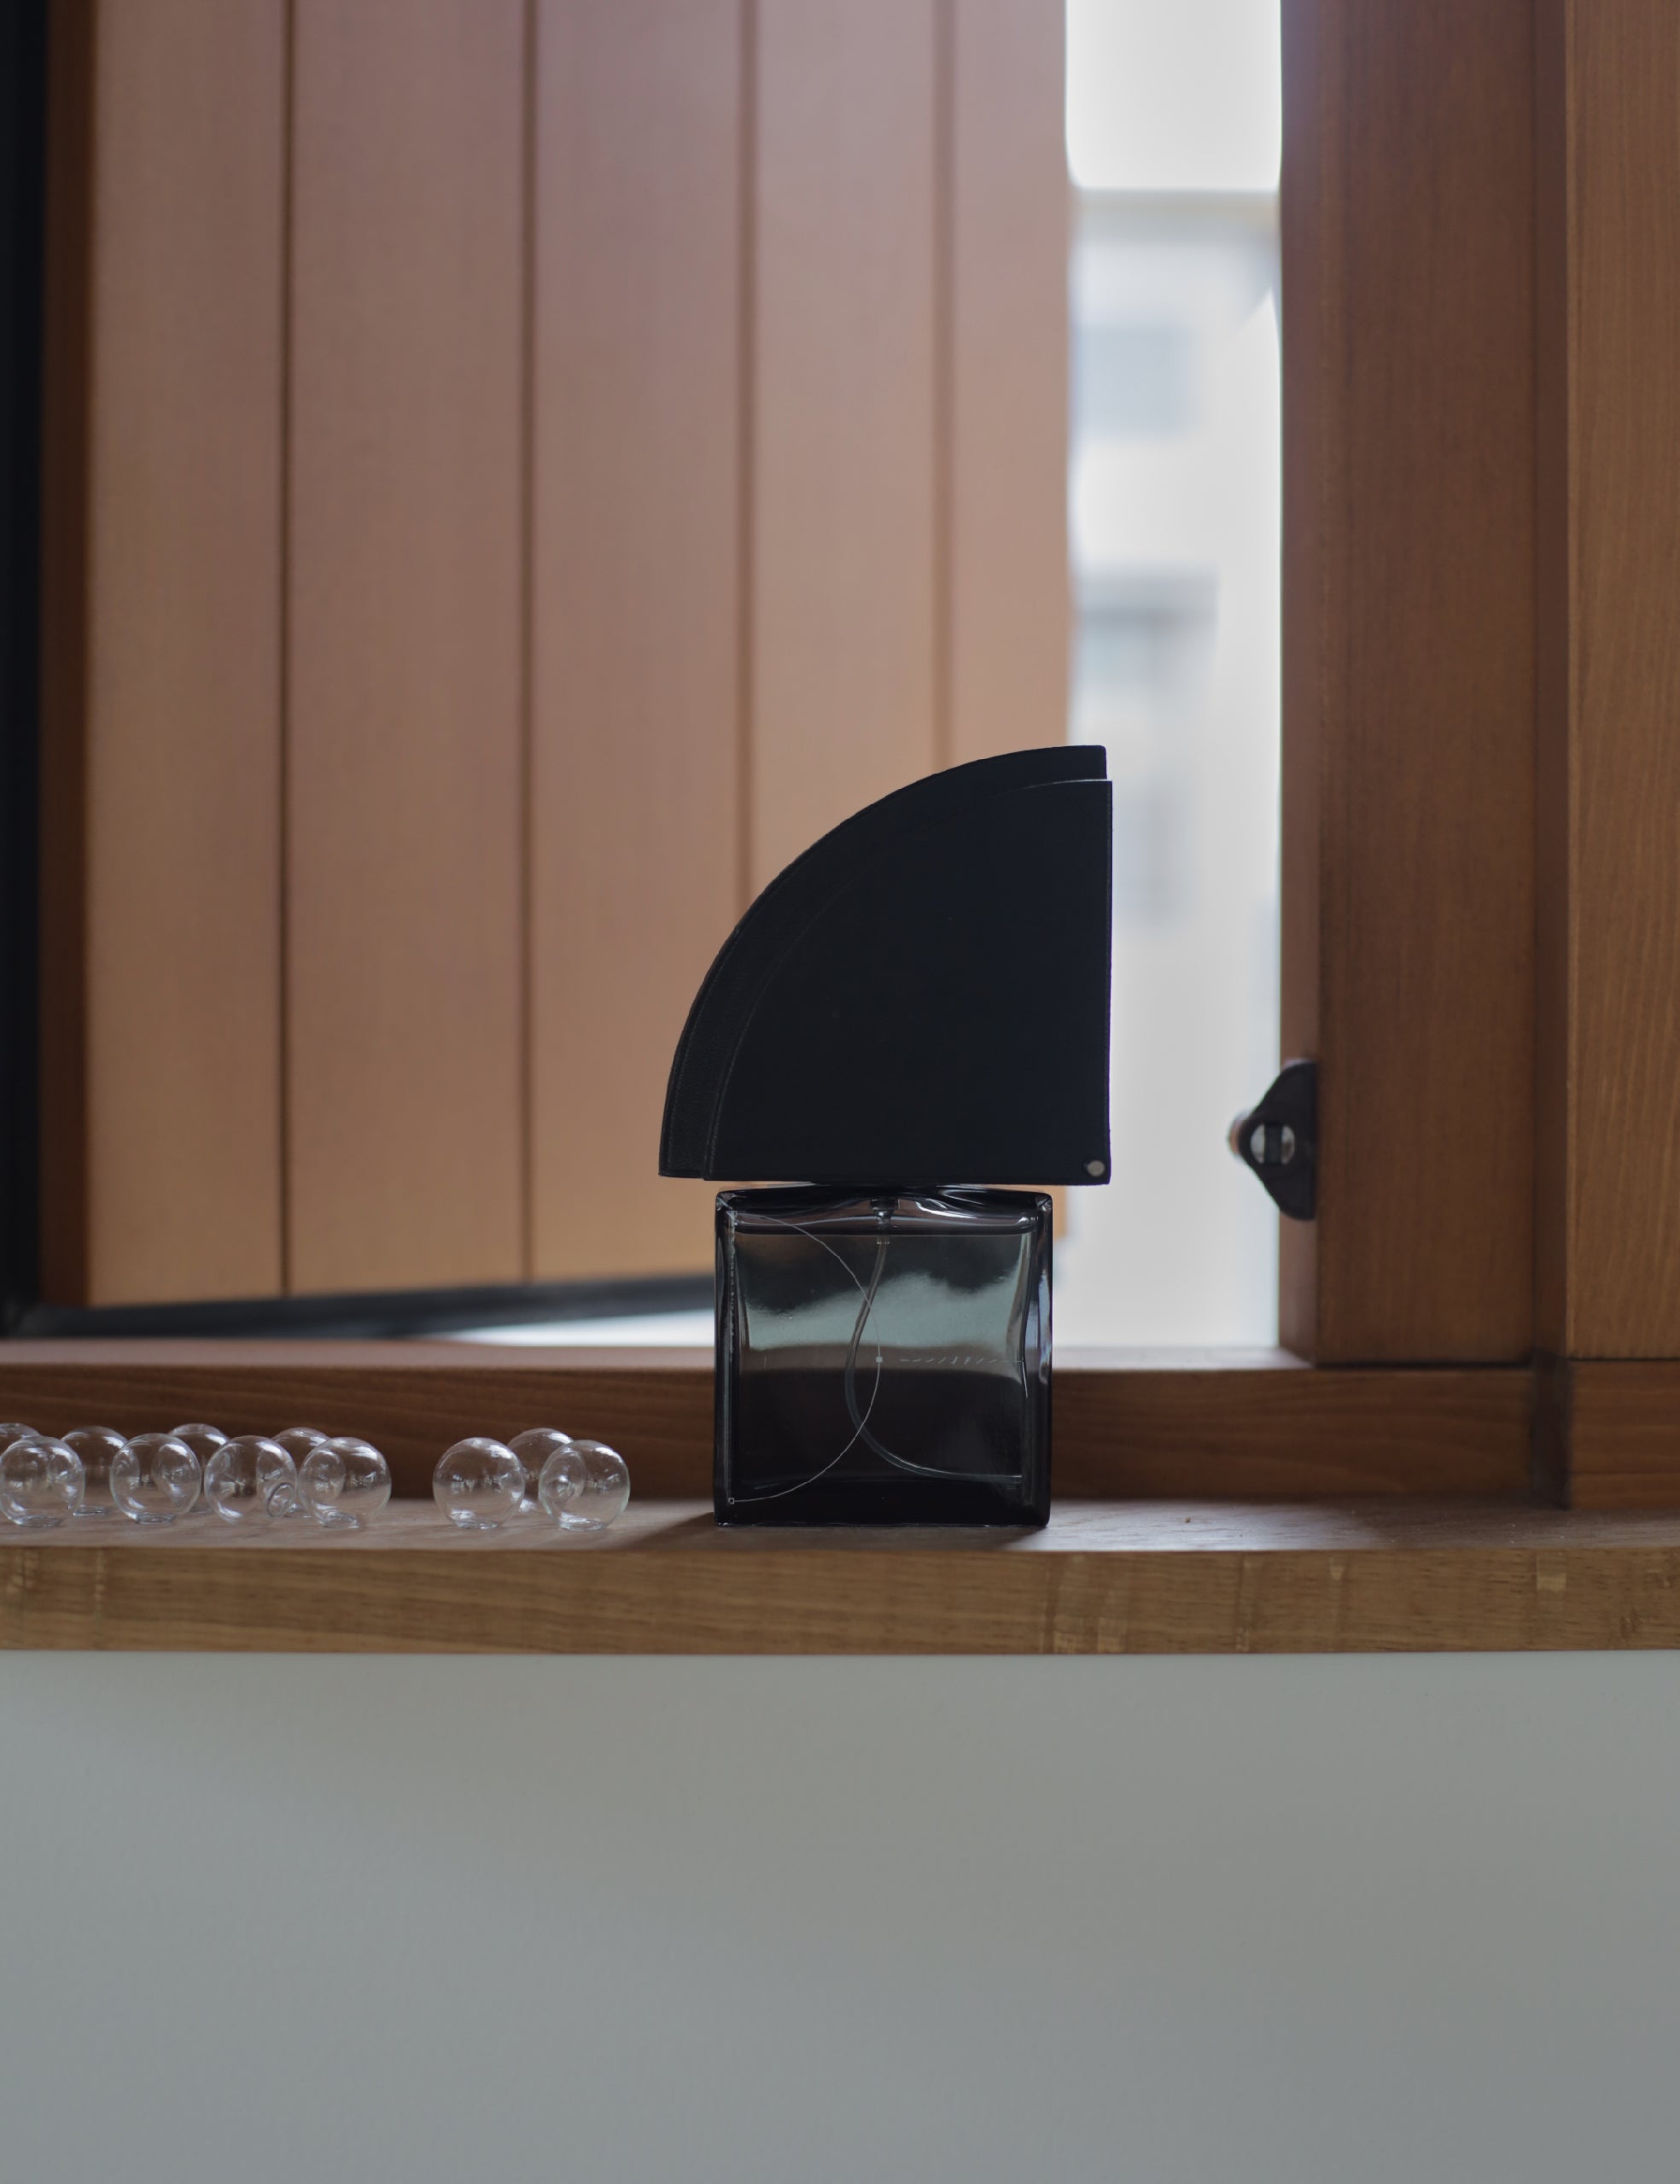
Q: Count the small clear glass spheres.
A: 11